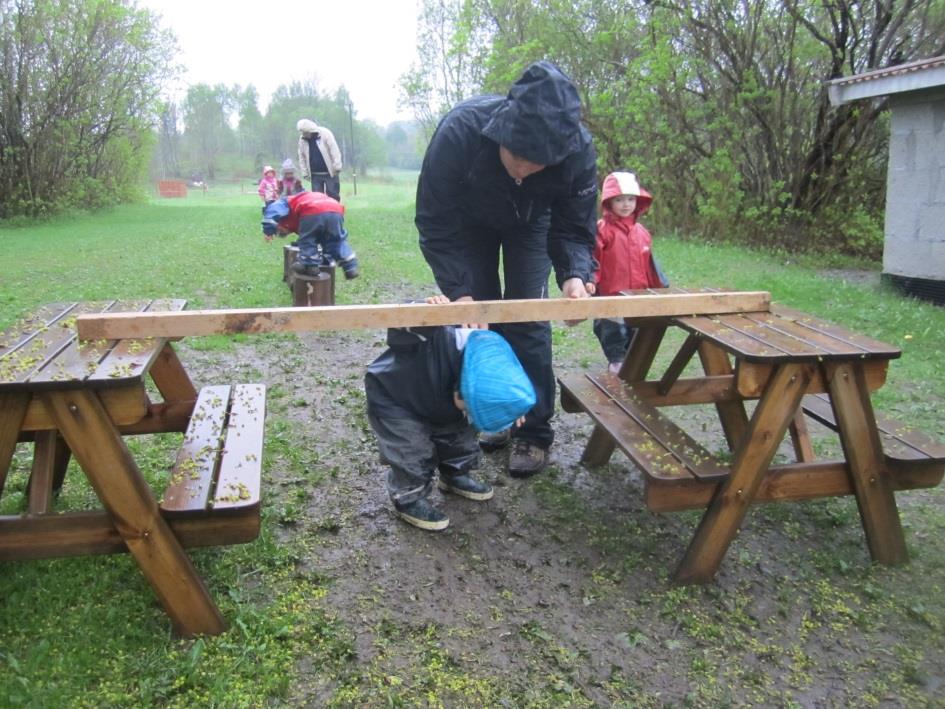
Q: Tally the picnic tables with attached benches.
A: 2